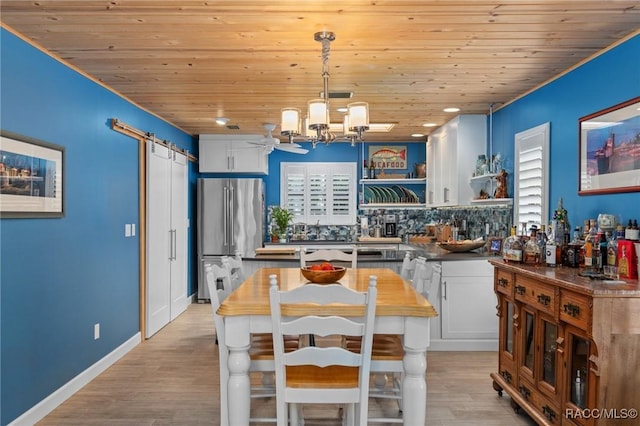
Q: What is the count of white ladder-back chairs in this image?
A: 6